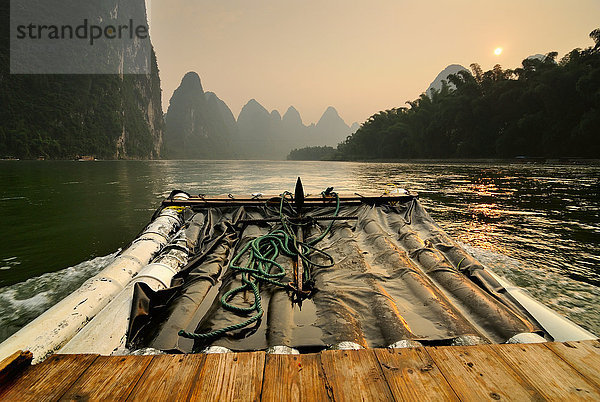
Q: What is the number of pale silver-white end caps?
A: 7